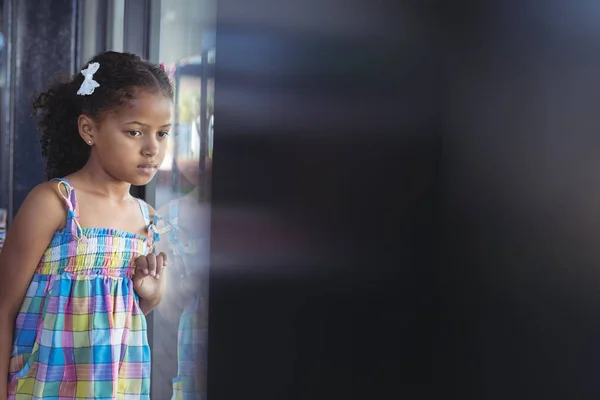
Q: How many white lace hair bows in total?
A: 1